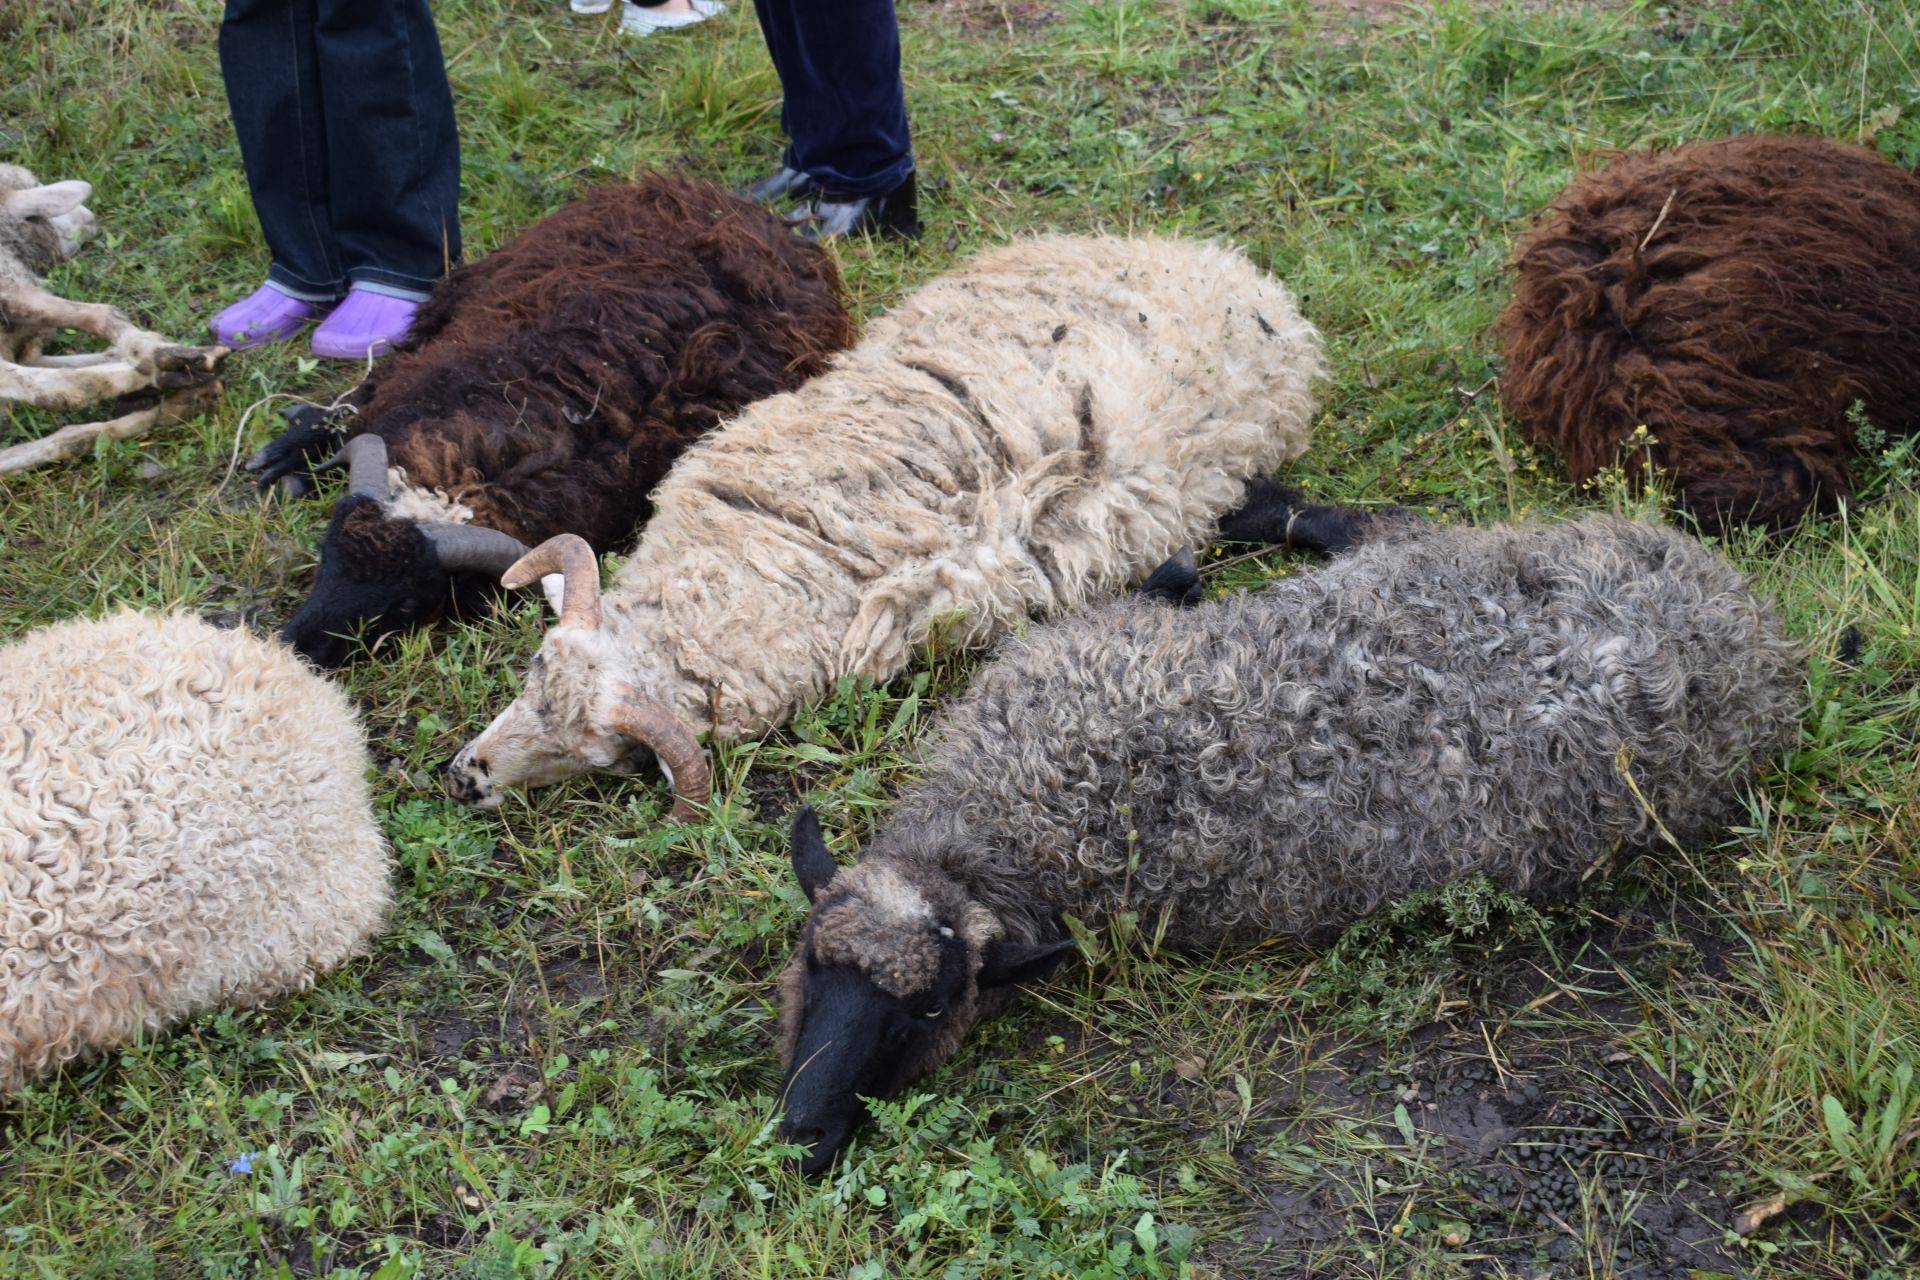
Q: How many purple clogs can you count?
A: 2